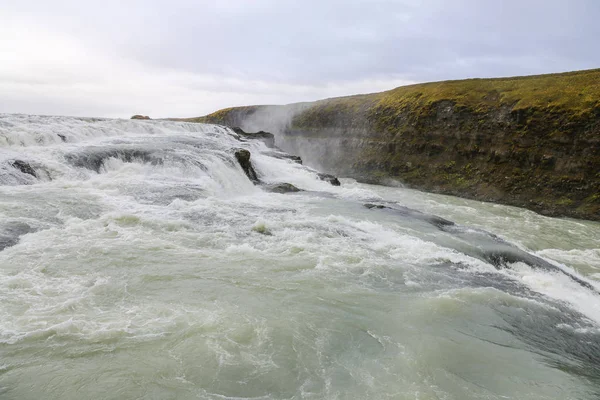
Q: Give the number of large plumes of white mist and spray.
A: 1